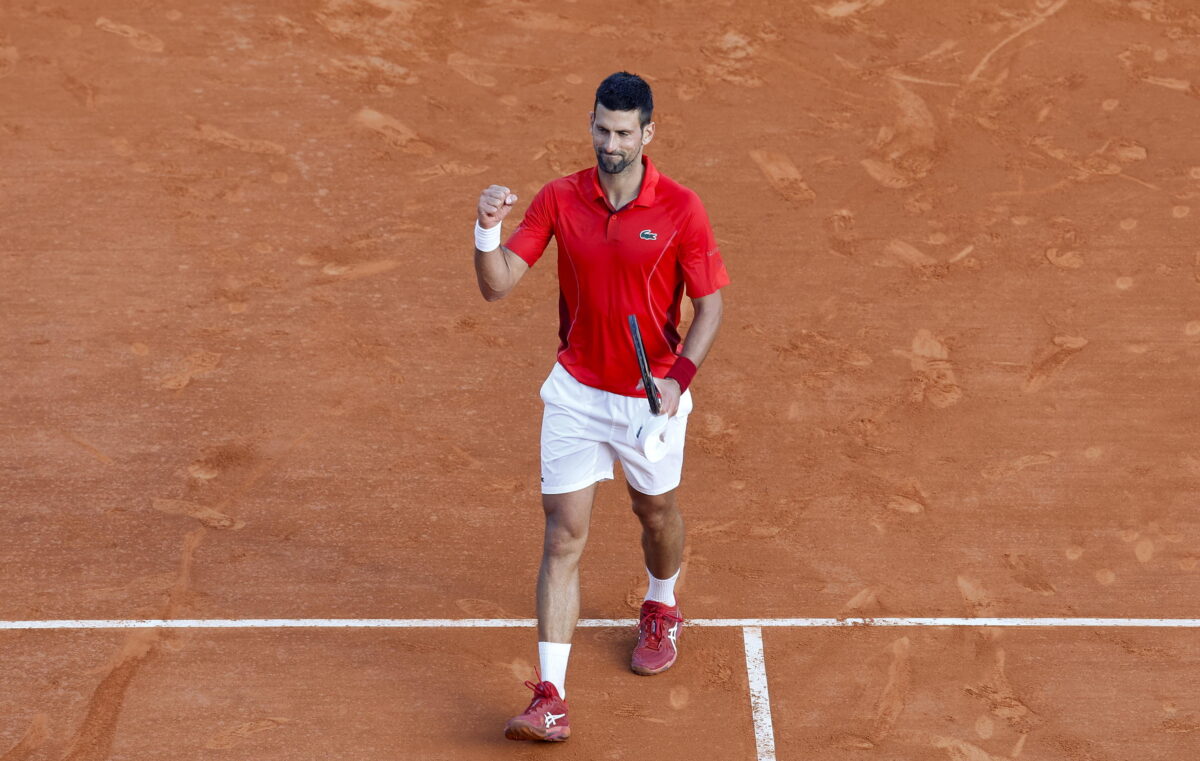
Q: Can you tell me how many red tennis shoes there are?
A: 2